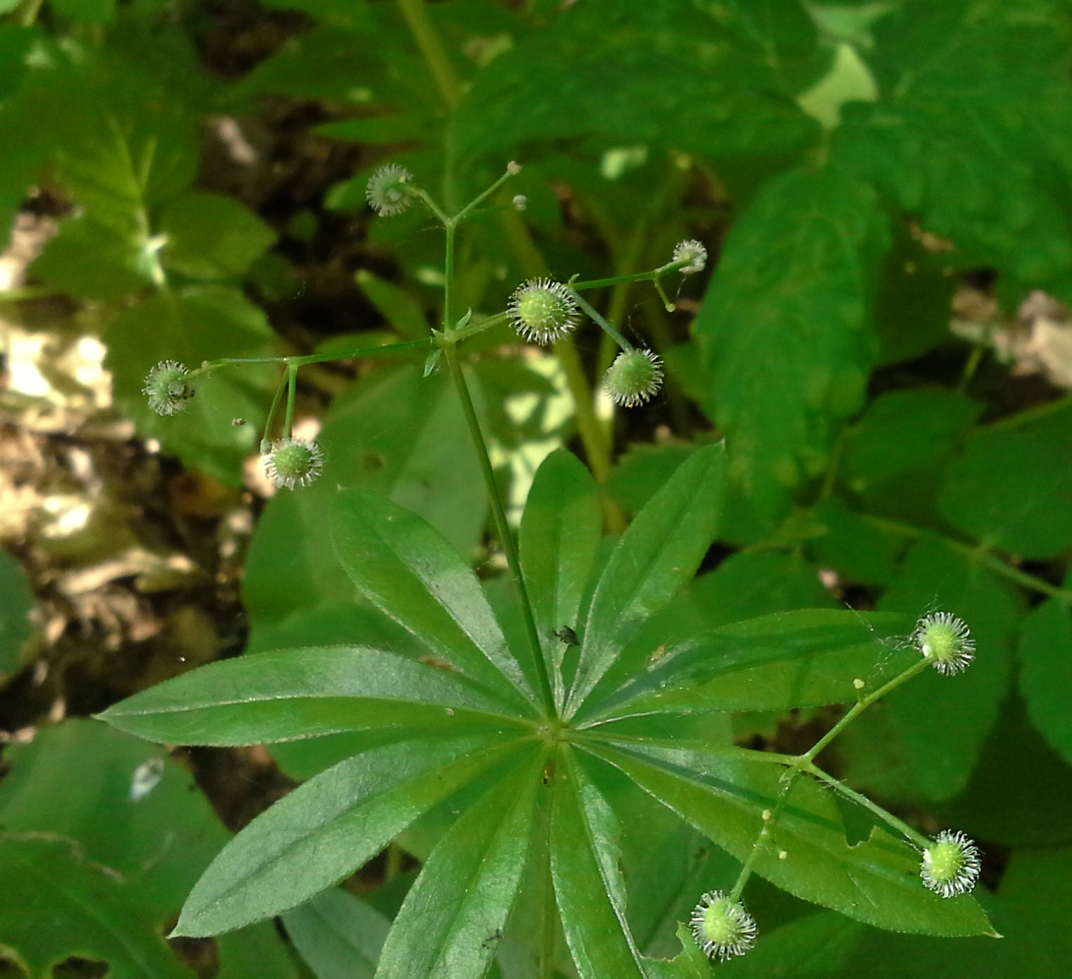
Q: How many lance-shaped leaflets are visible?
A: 9